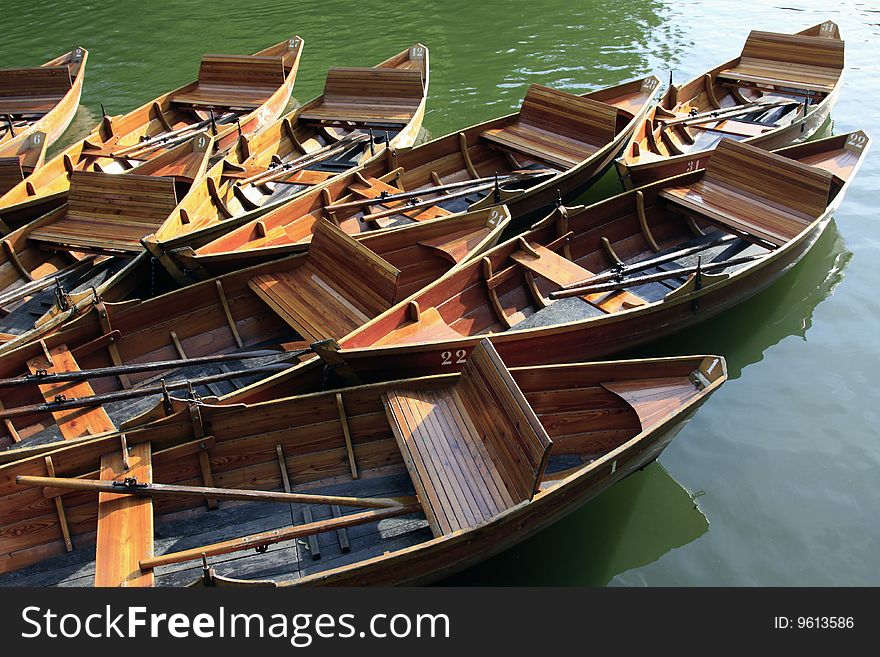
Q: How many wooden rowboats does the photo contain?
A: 10